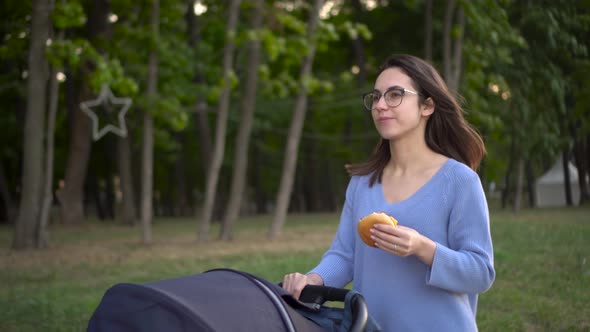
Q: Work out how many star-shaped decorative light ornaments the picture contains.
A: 1